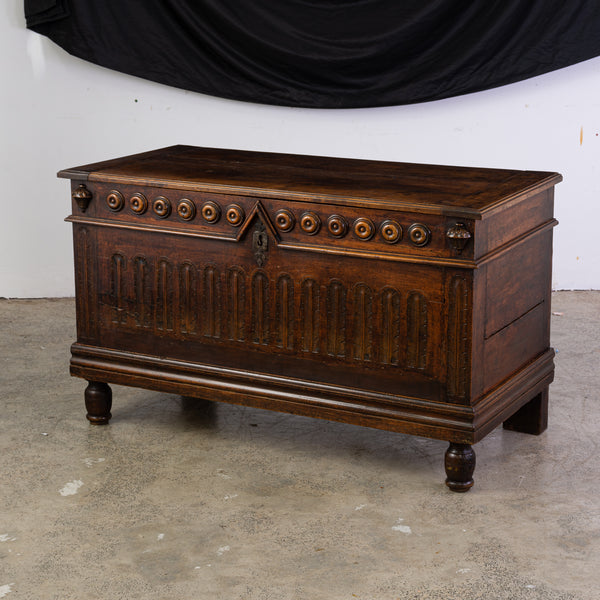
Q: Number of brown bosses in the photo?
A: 12